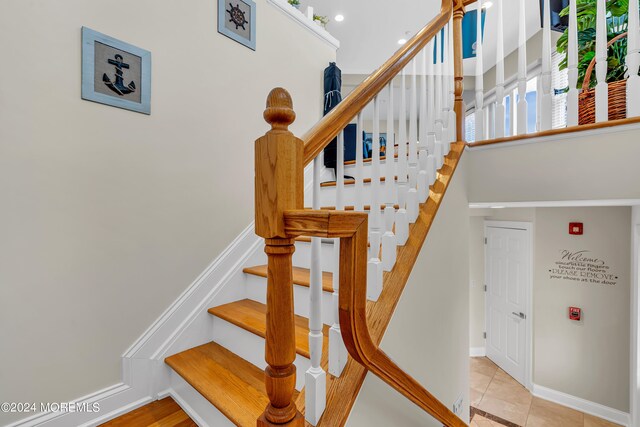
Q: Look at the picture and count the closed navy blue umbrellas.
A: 1